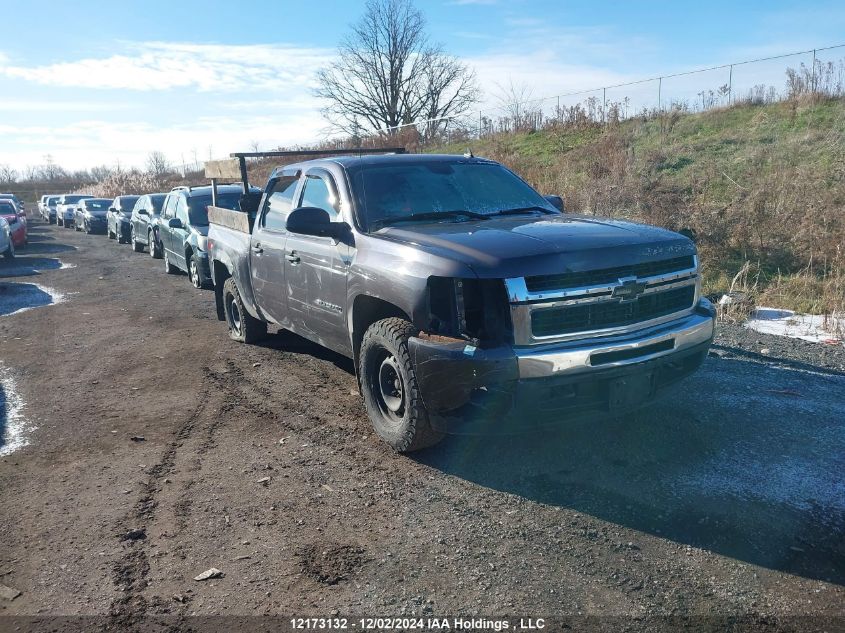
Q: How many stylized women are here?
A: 0